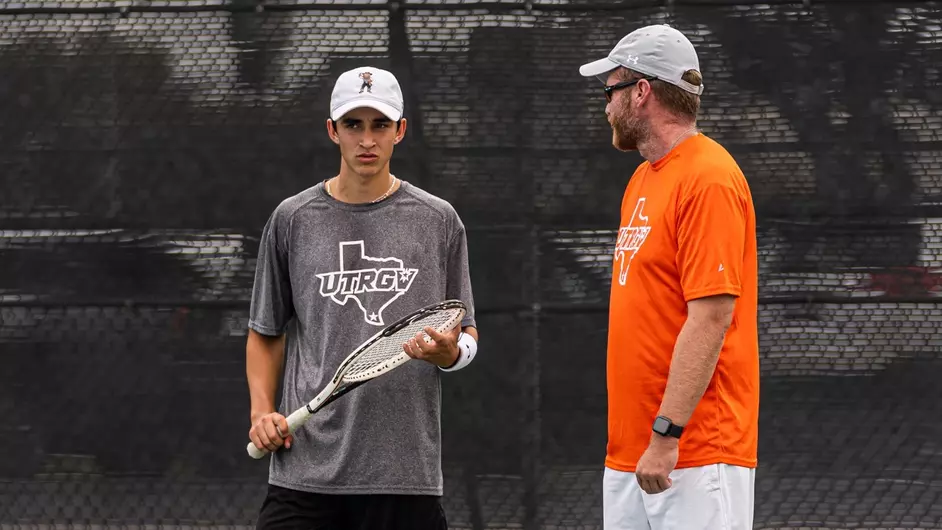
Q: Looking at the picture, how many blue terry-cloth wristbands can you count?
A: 0